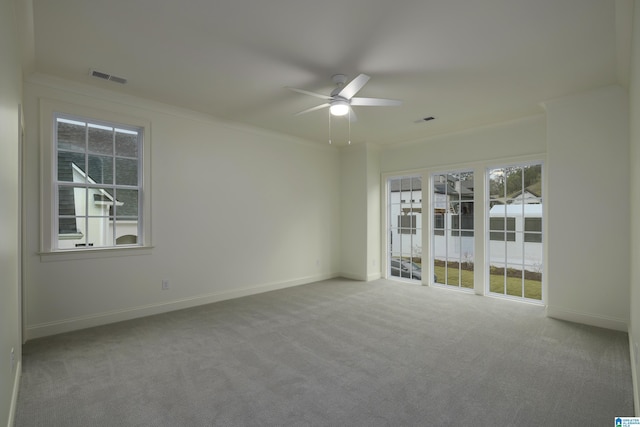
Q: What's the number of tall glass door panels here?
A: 3